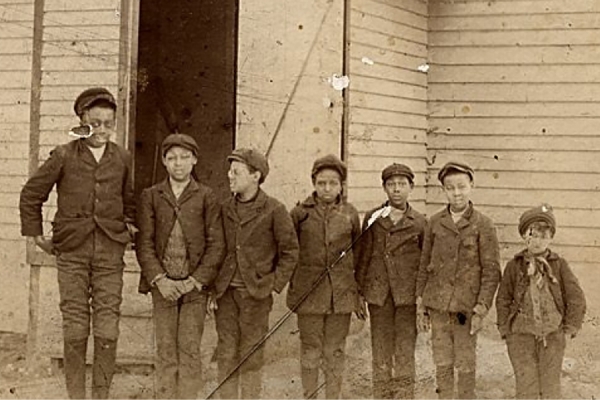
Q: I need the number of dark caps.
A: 7